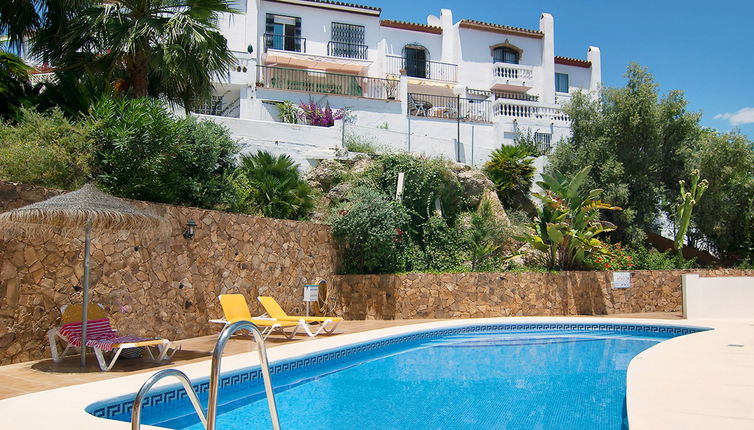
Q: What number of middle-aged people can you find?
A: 0